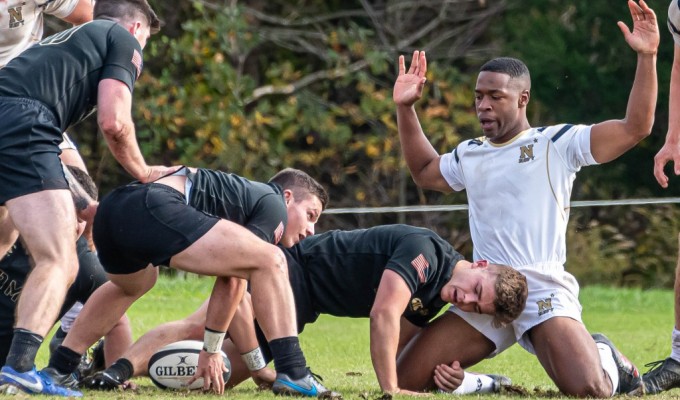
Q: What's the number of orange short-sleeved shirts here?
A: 0